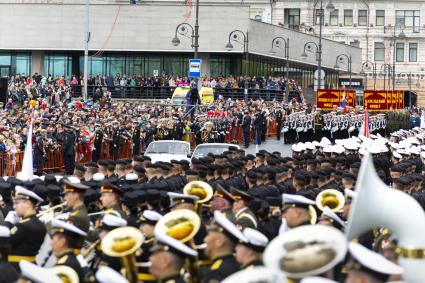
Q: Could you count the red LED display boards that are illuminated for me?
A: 2